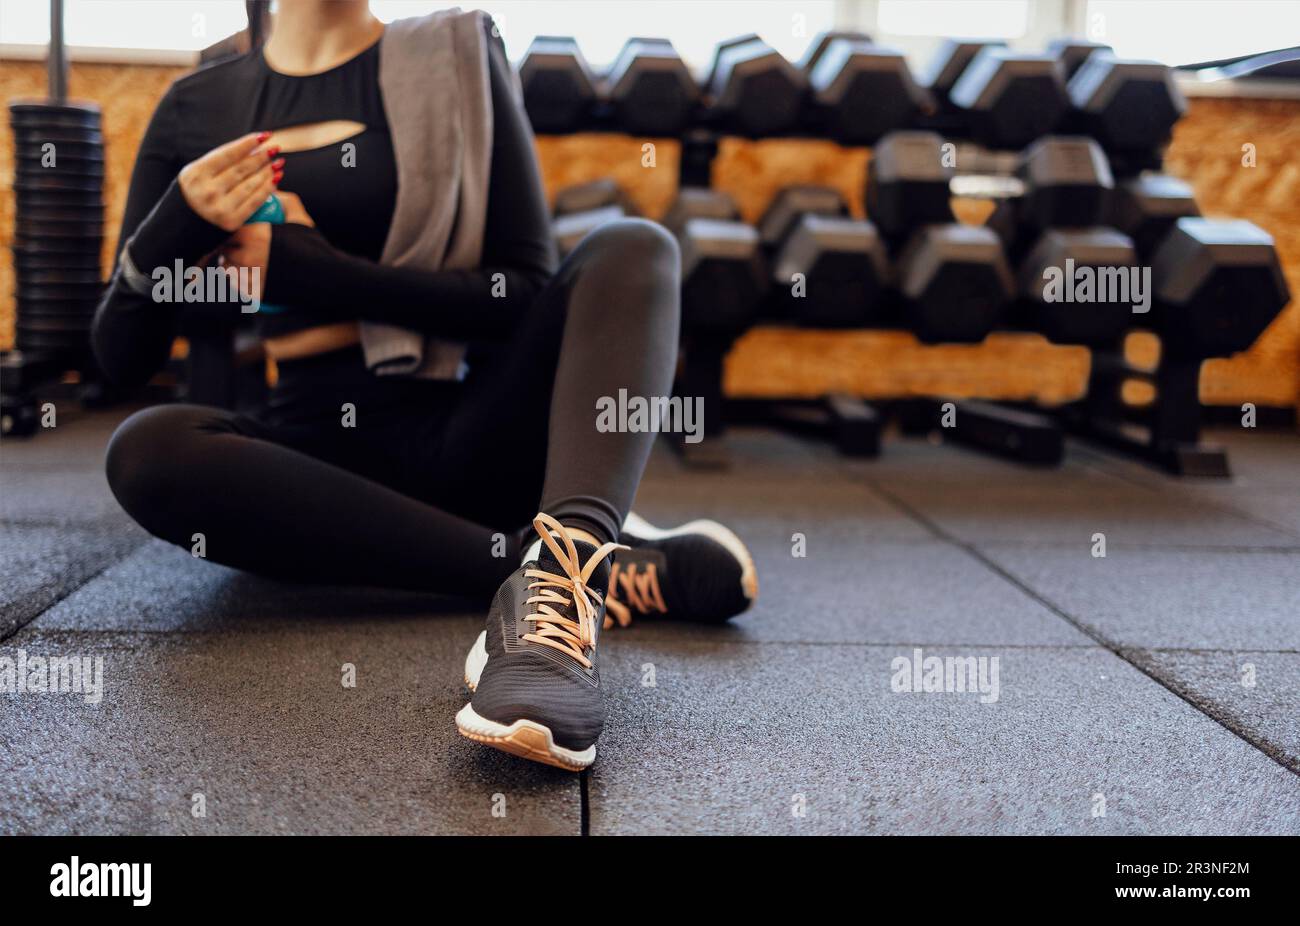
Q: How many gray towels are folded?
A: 1